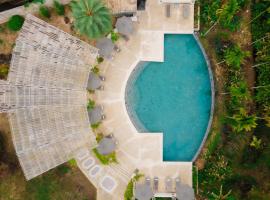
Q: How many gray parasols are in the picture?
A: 7